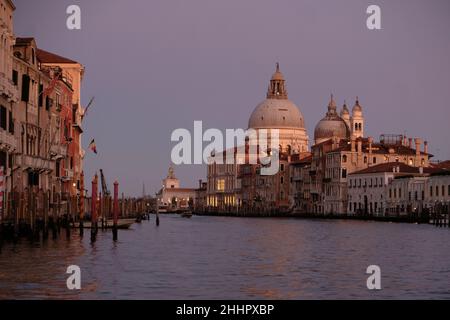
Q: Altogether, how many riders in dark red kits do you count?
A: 0